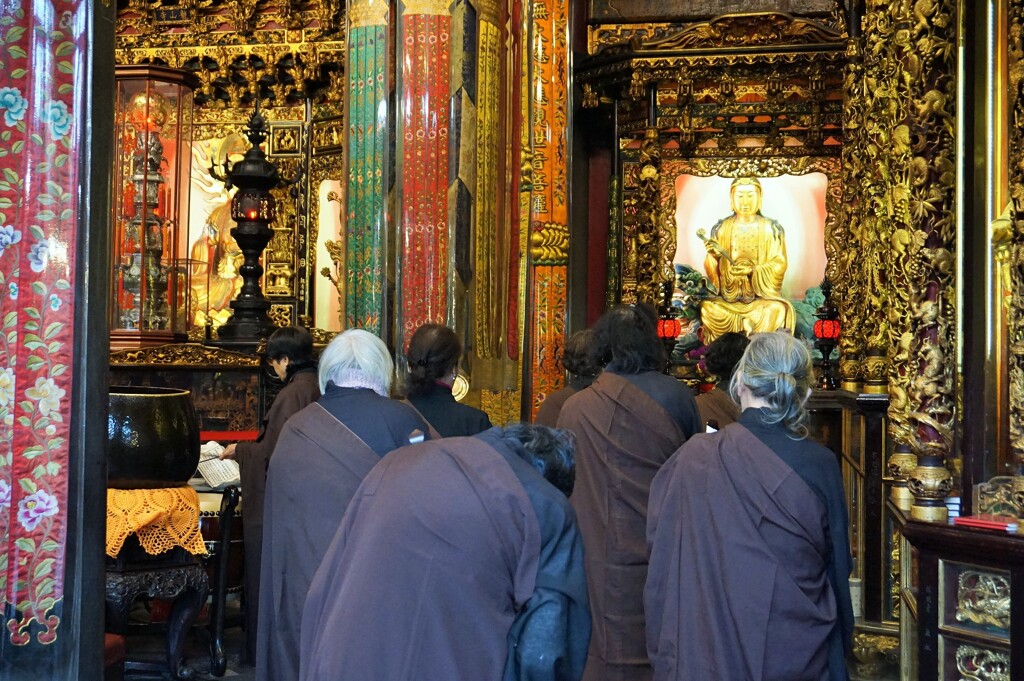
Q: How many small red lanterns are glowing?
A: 2